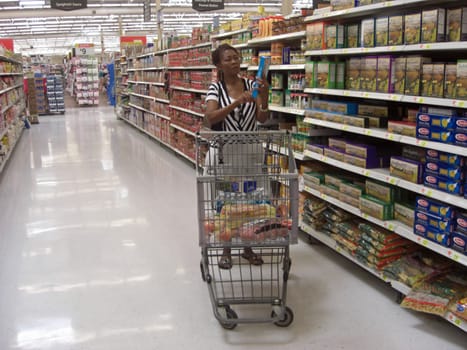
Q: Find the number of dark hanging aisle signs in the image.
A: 2